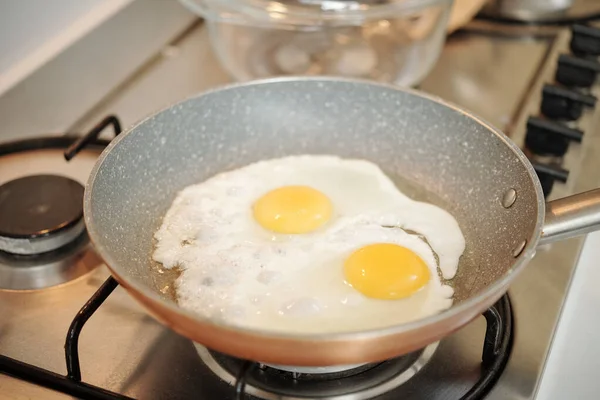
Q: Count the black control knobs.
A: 5